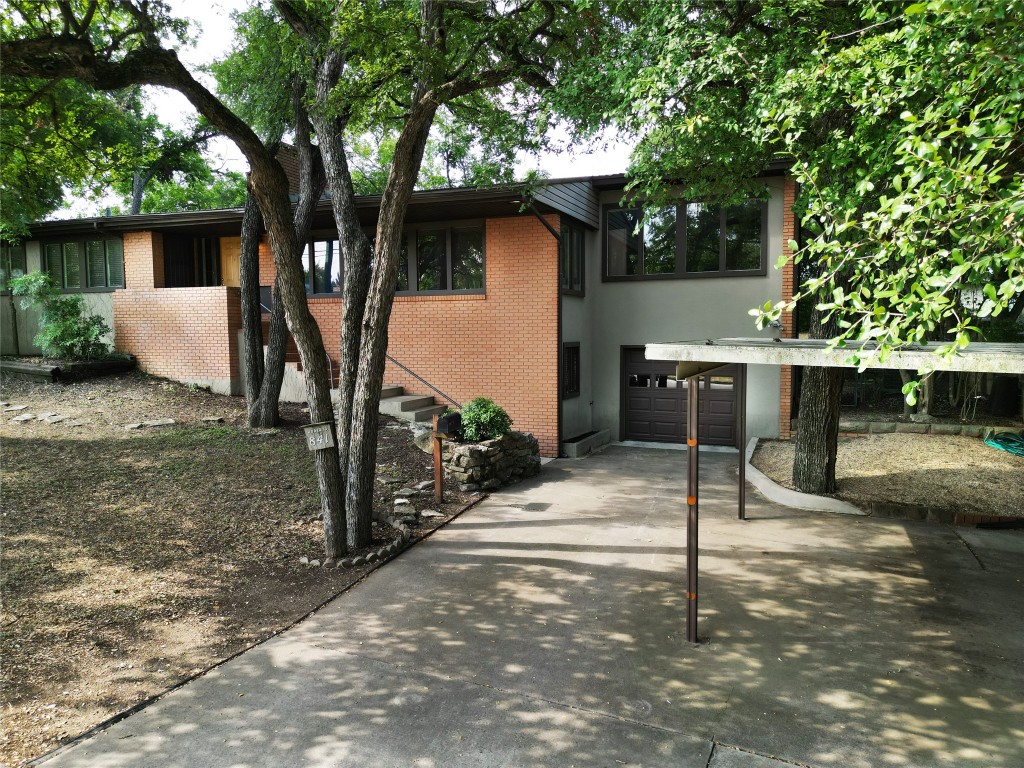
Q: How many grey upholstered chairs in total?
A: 0